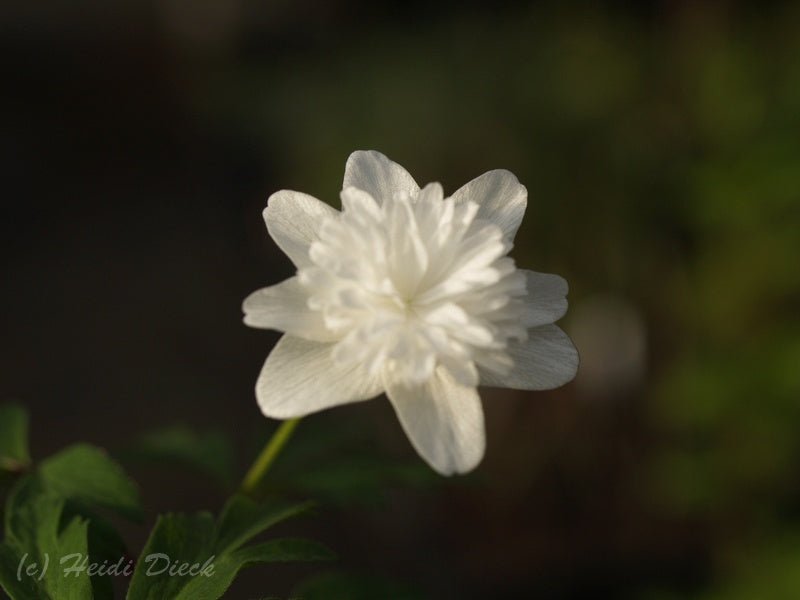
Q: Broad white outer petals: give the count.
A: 8